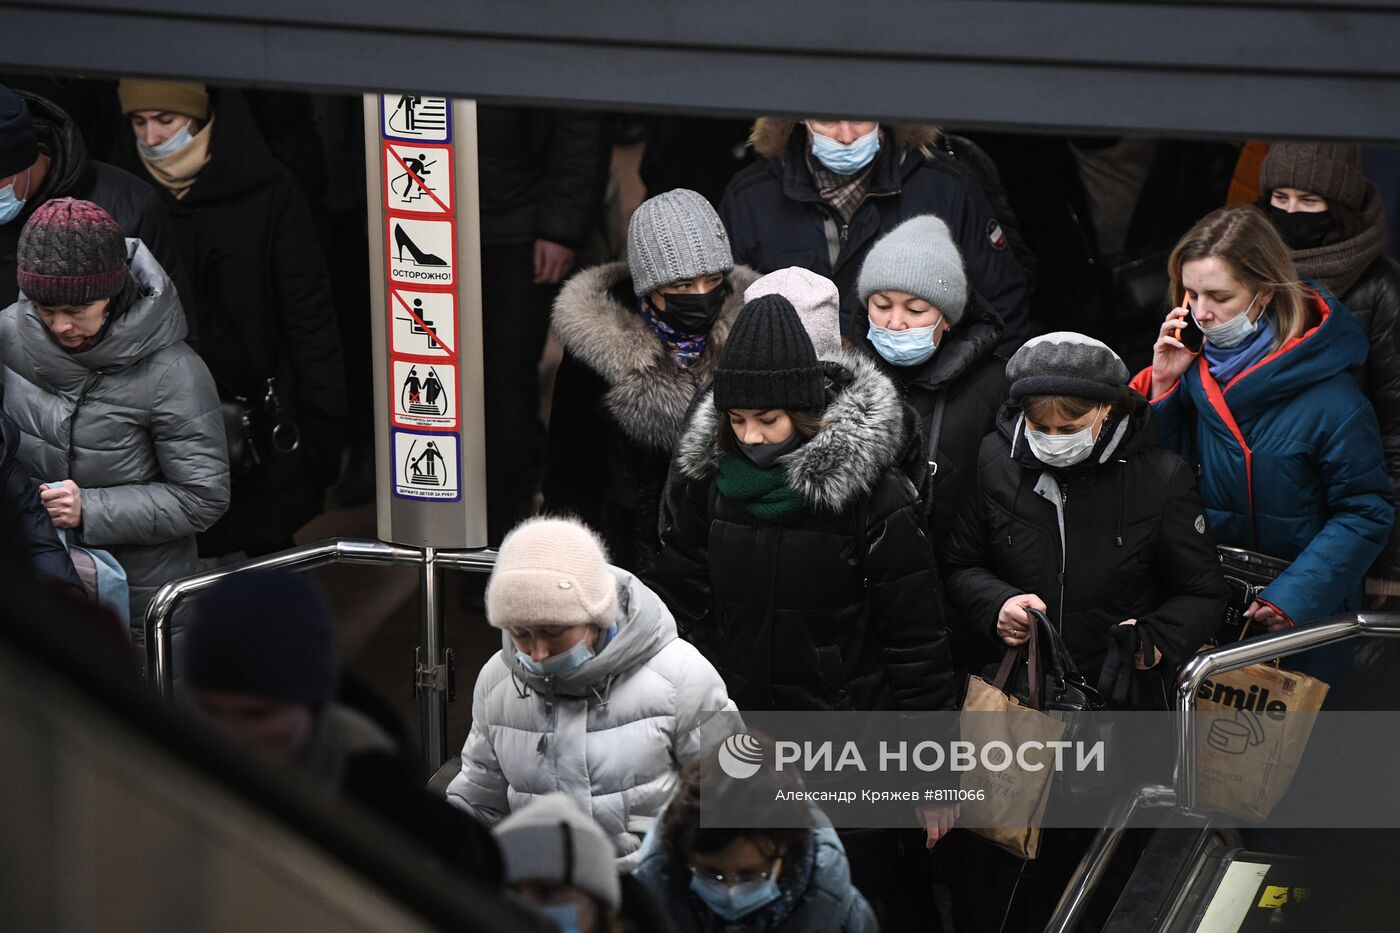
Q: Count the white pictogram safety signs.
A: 6